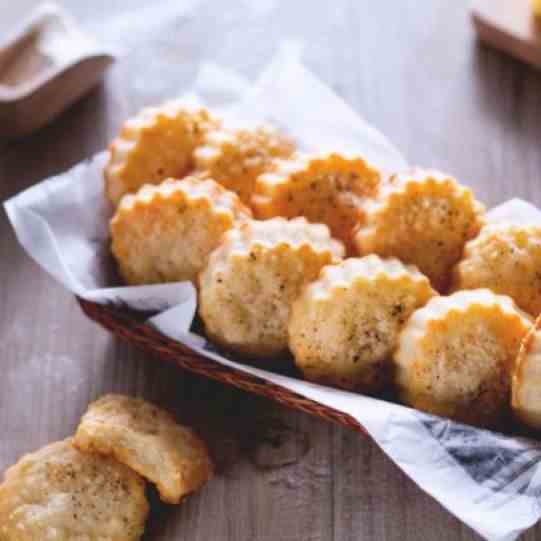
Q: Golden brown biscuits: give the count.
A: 12